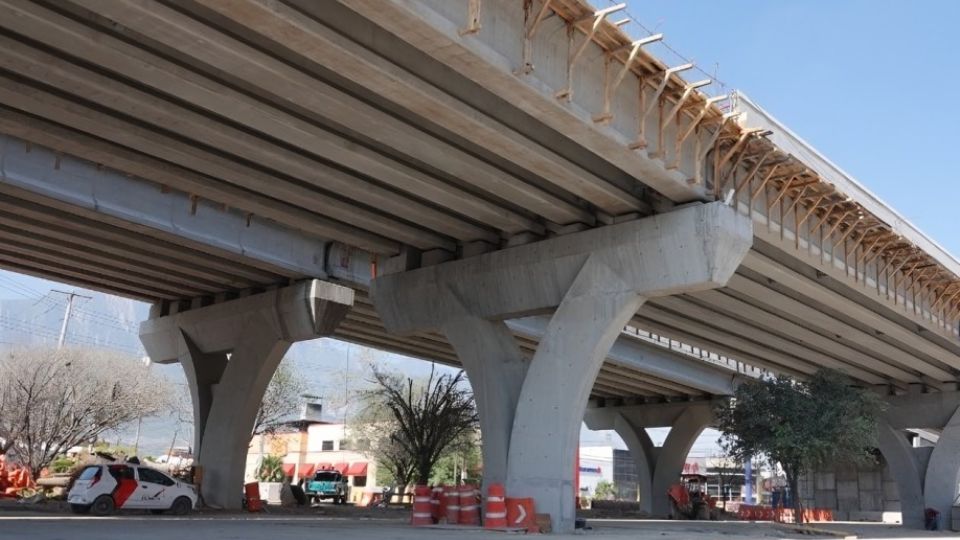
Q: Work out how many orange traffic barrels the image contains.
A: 5